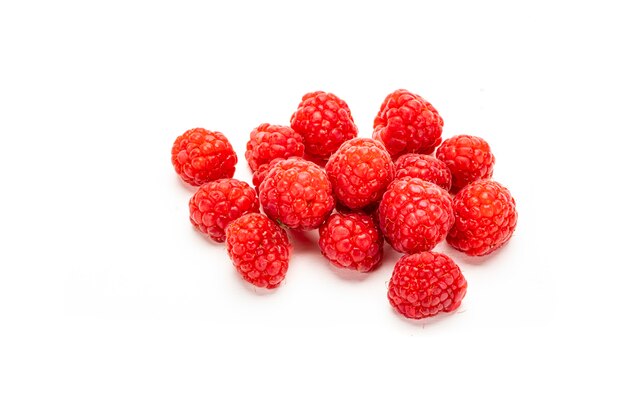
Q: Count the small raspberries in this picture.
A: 15